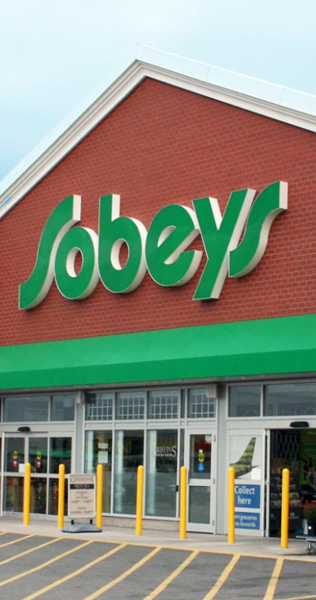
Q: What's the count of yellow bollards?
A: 7